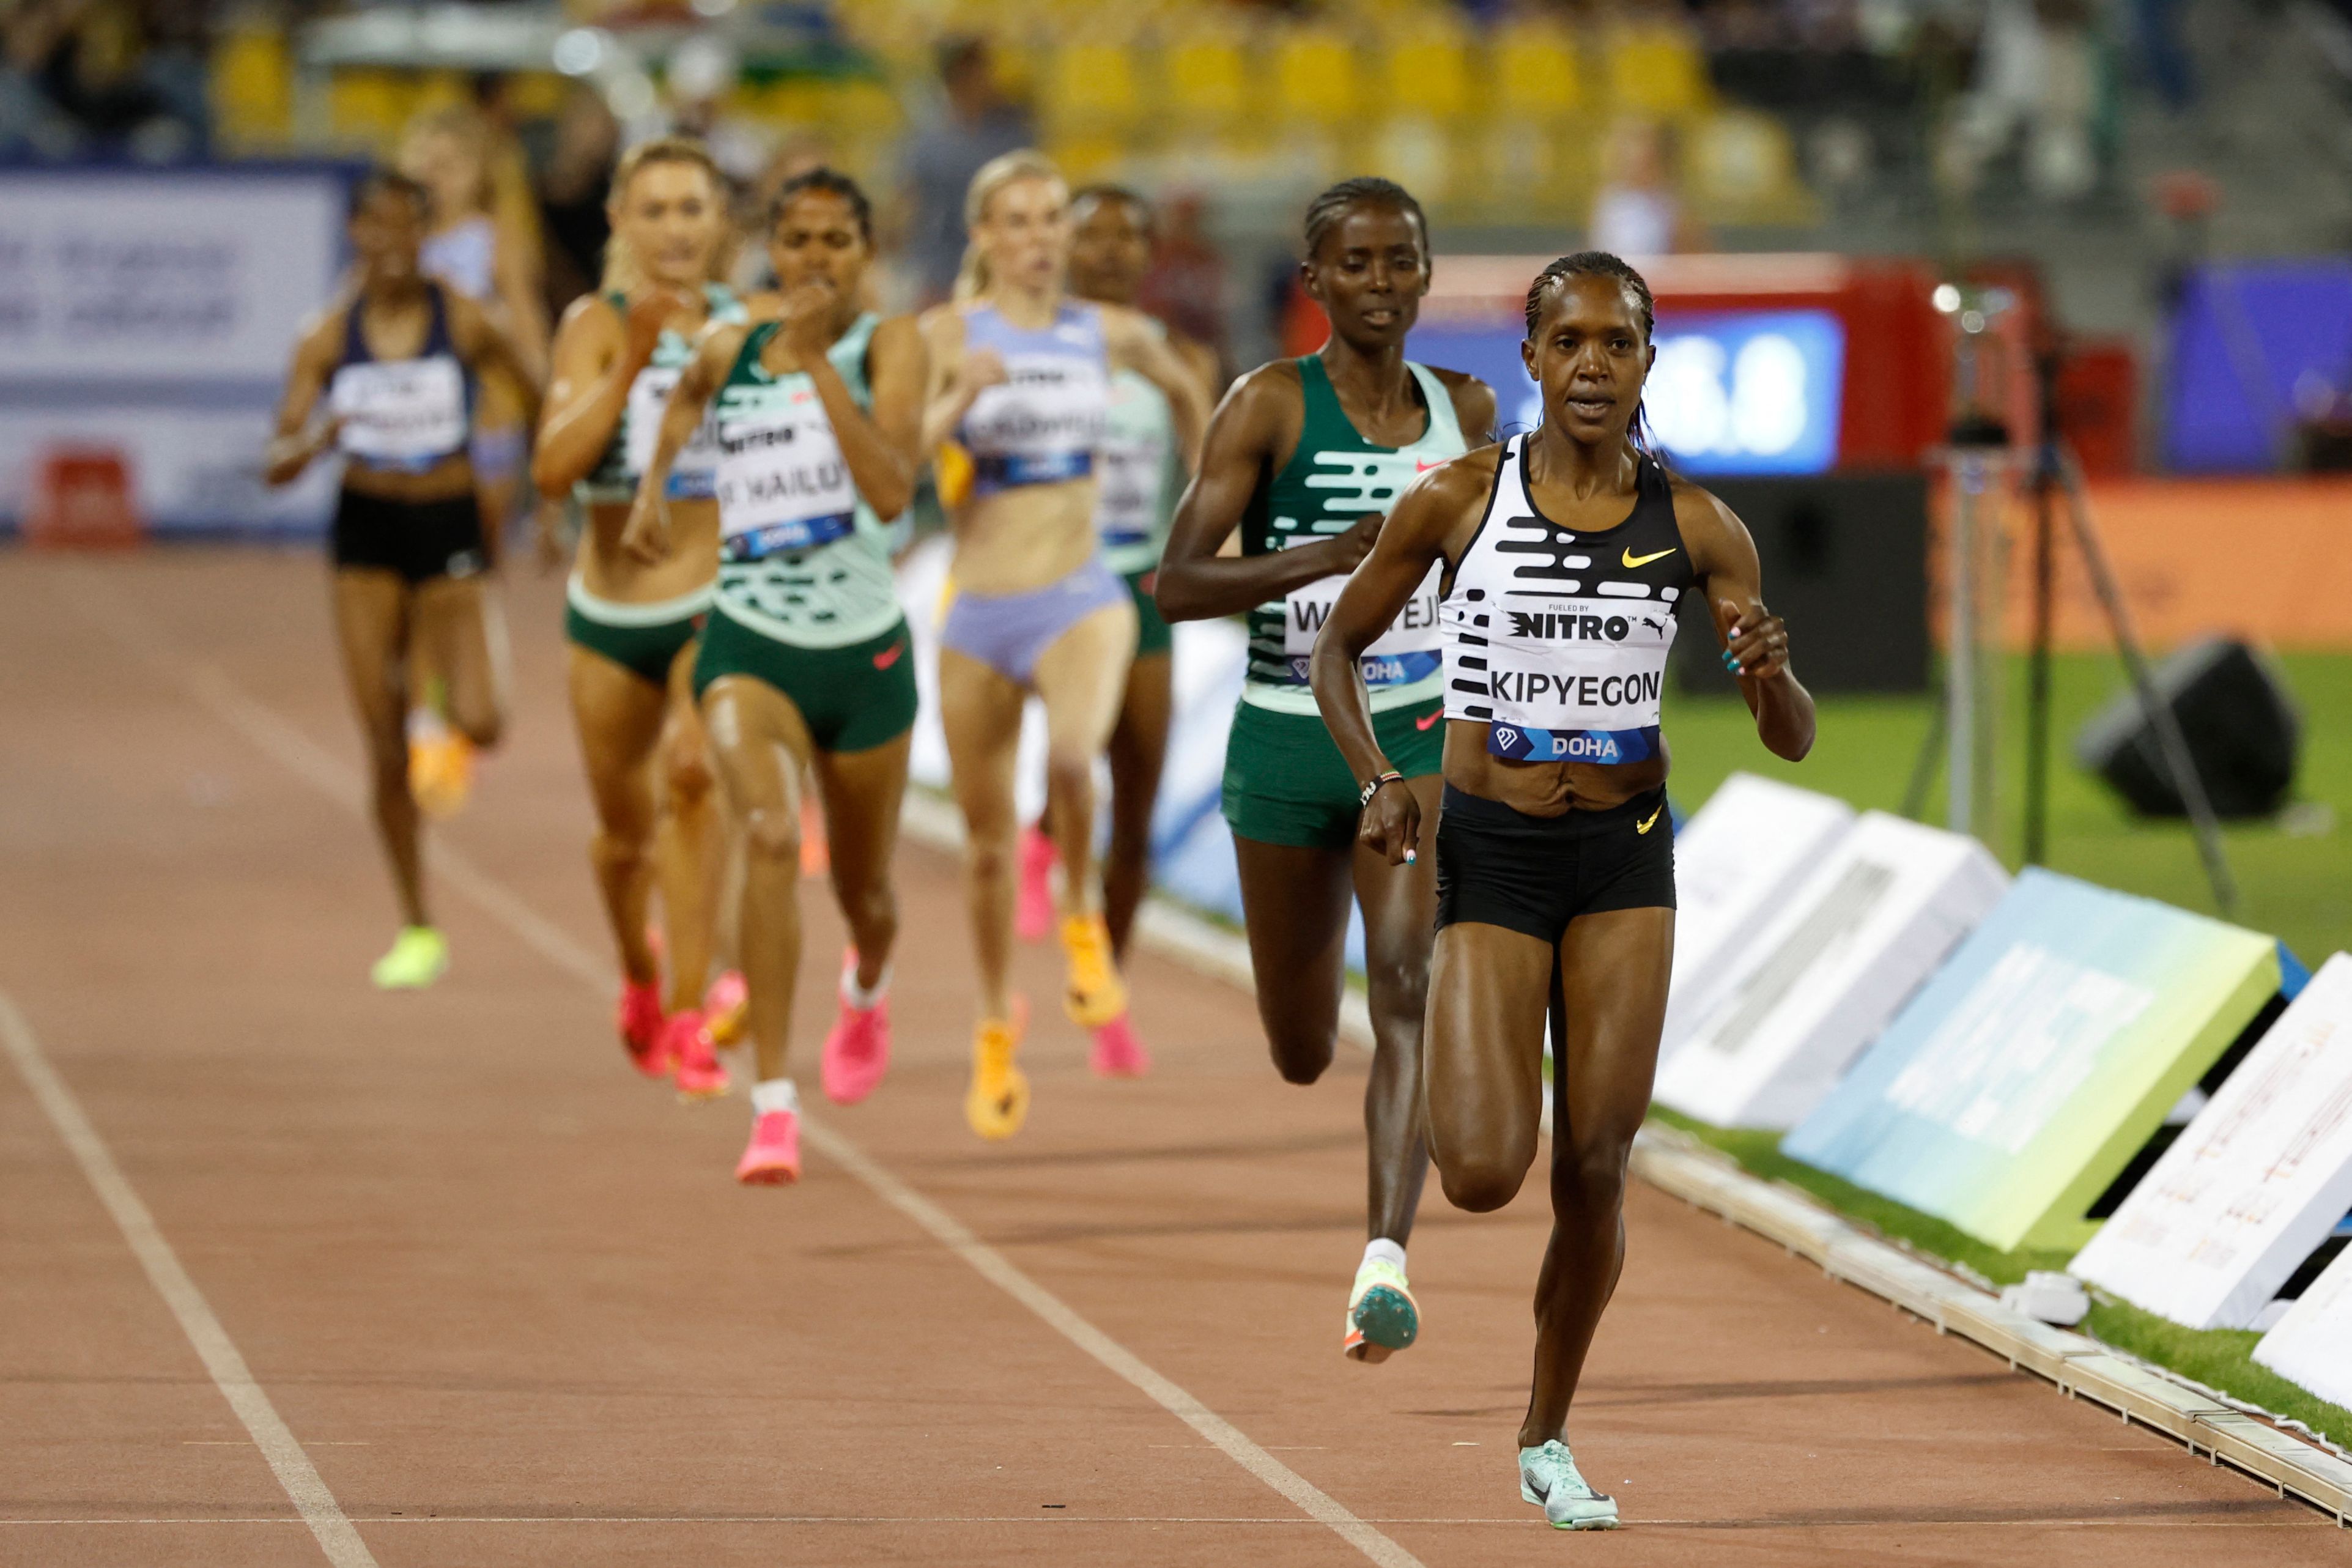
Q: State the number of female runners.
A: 8